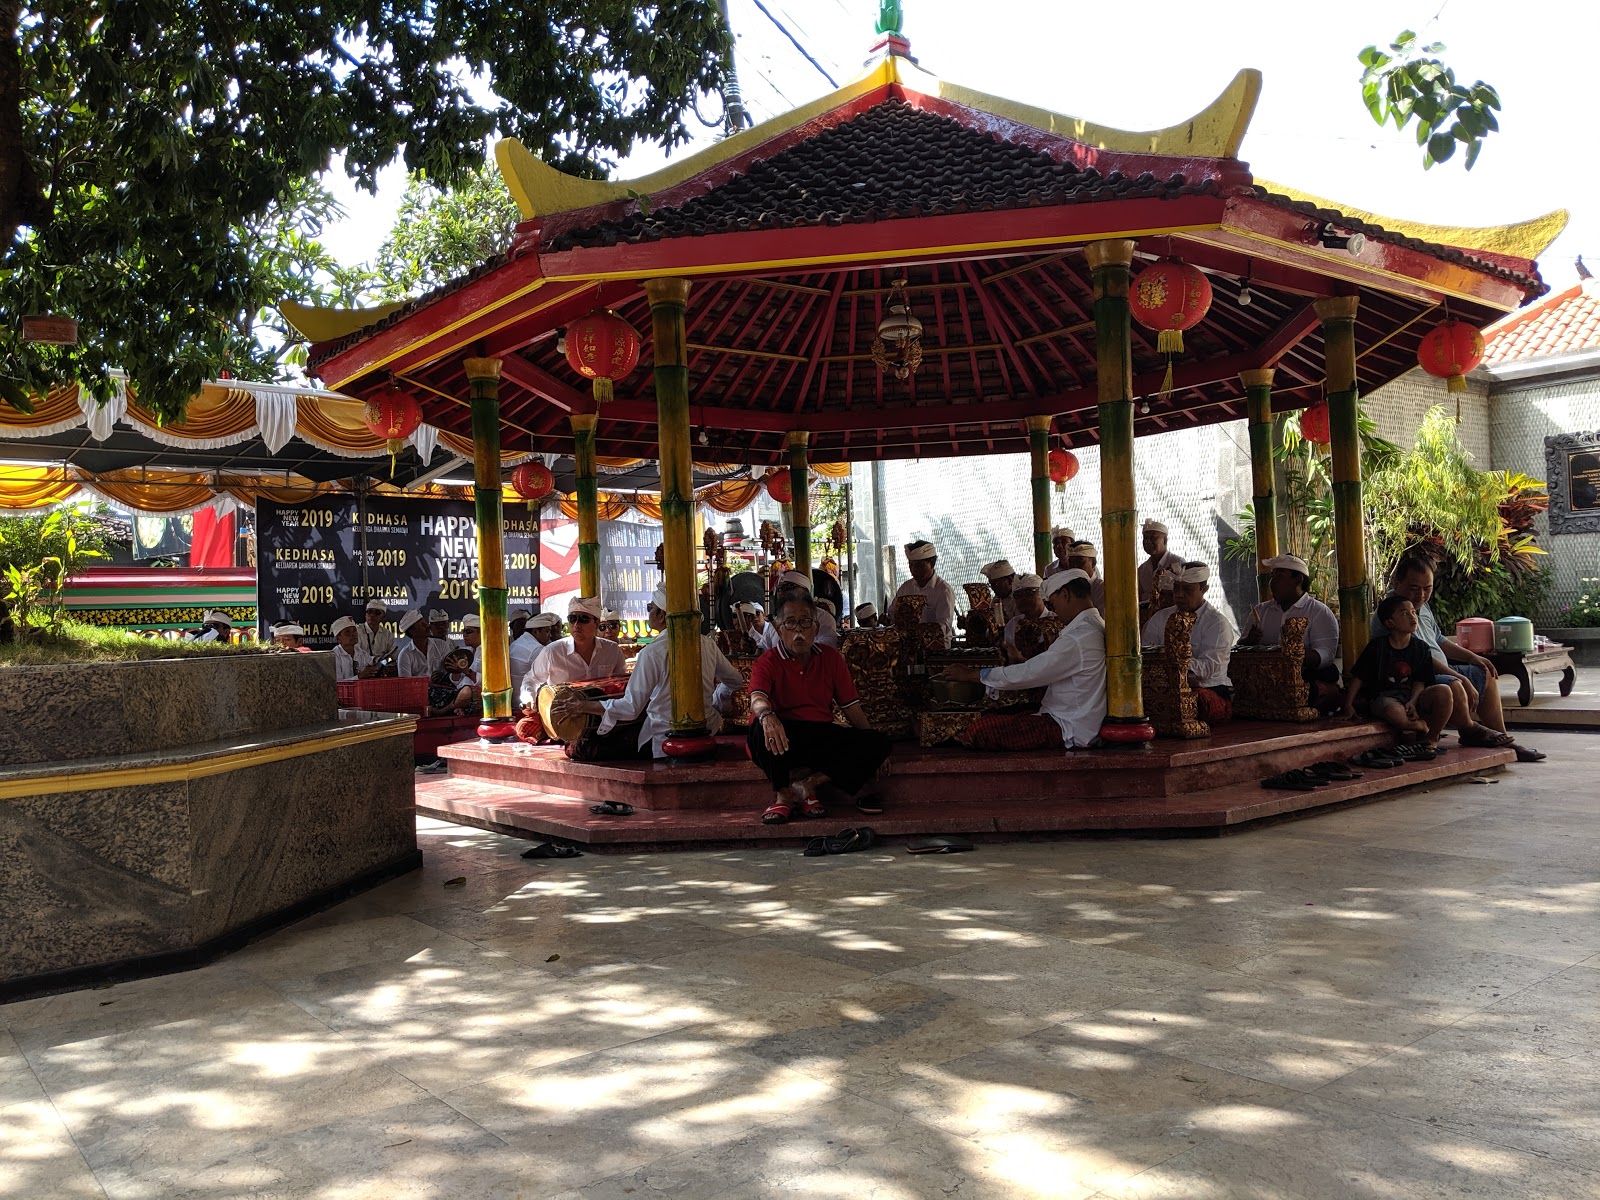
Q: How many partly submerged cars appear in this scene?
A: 0